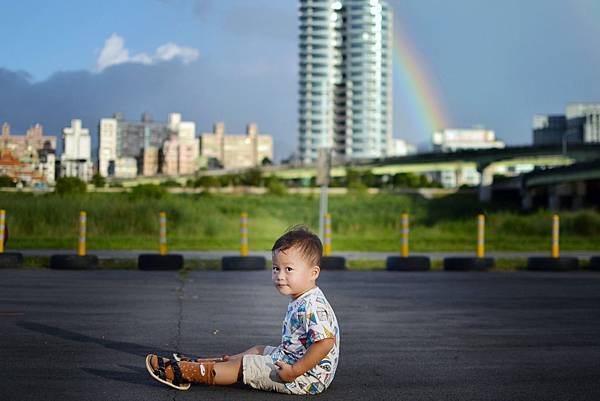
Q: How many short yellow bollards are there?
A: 8